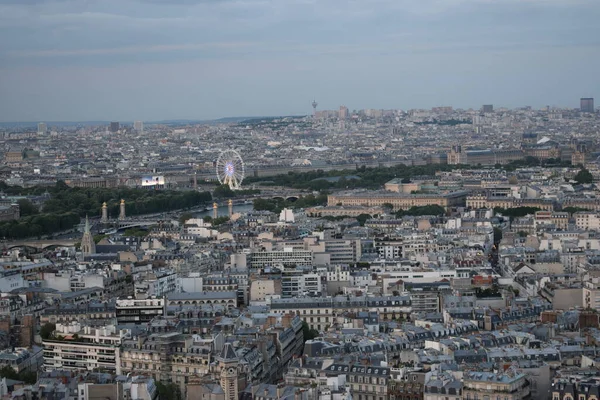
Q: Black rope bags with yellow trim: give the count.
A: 0